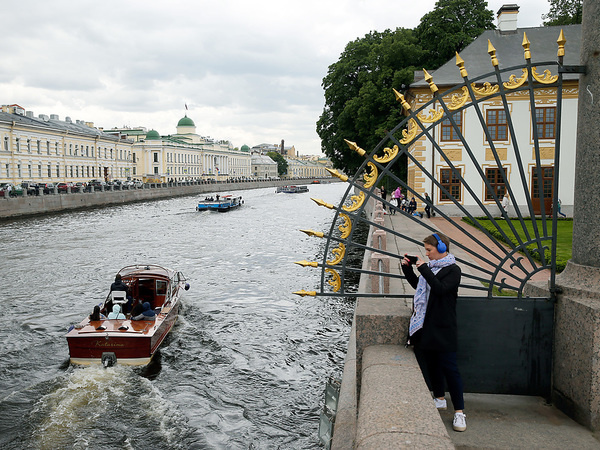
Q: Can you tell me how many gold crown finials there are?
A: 12